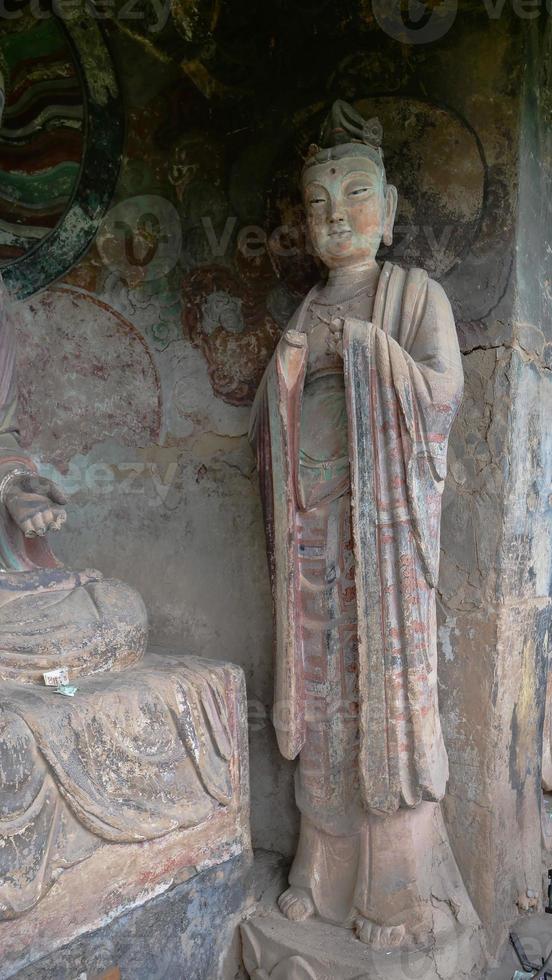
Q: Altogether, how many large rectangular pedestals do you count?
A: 1